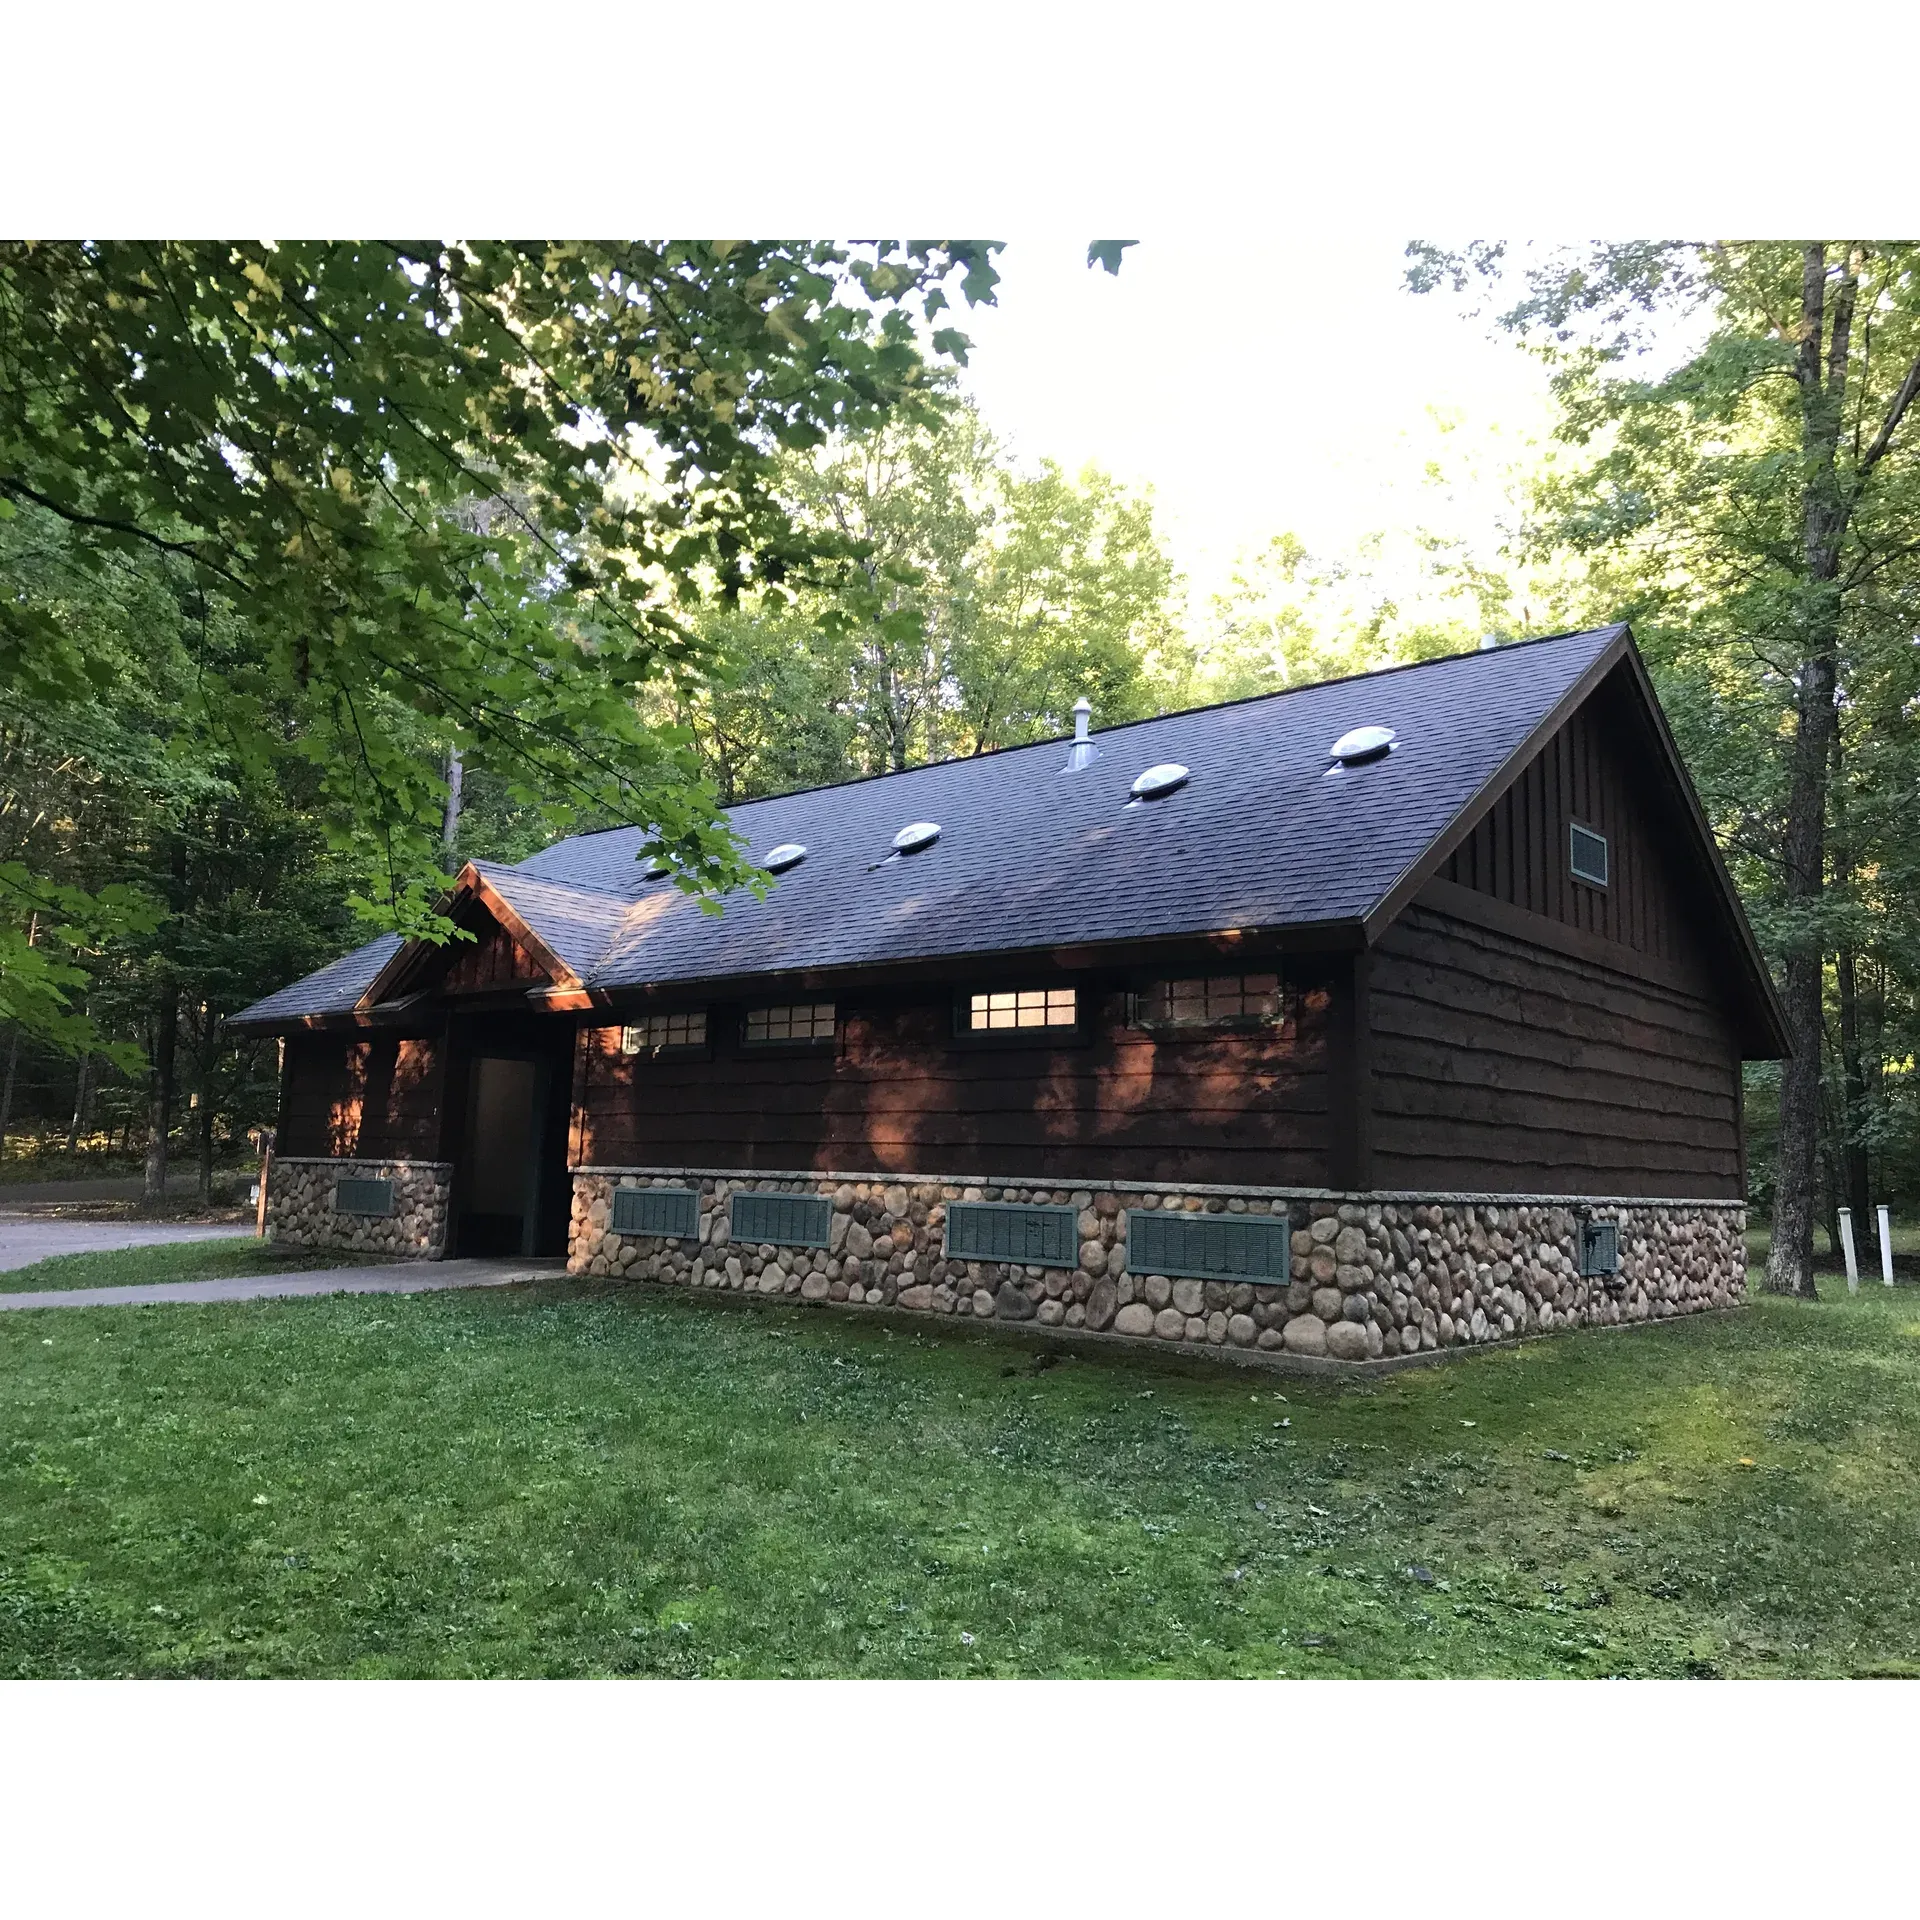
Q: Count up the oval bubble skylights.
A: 5